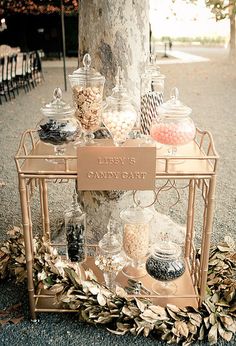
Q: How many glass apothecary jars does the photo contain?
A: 9